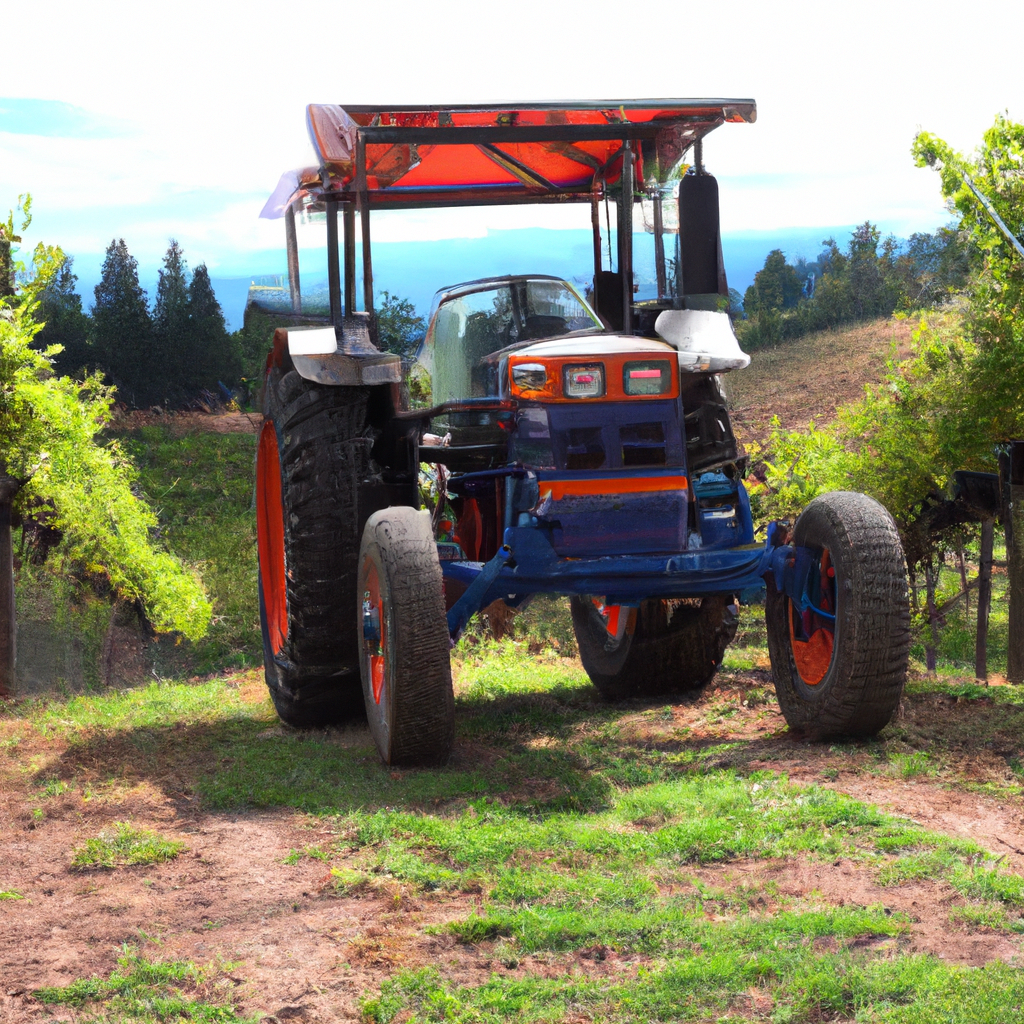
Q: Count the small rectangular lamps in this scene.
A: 3